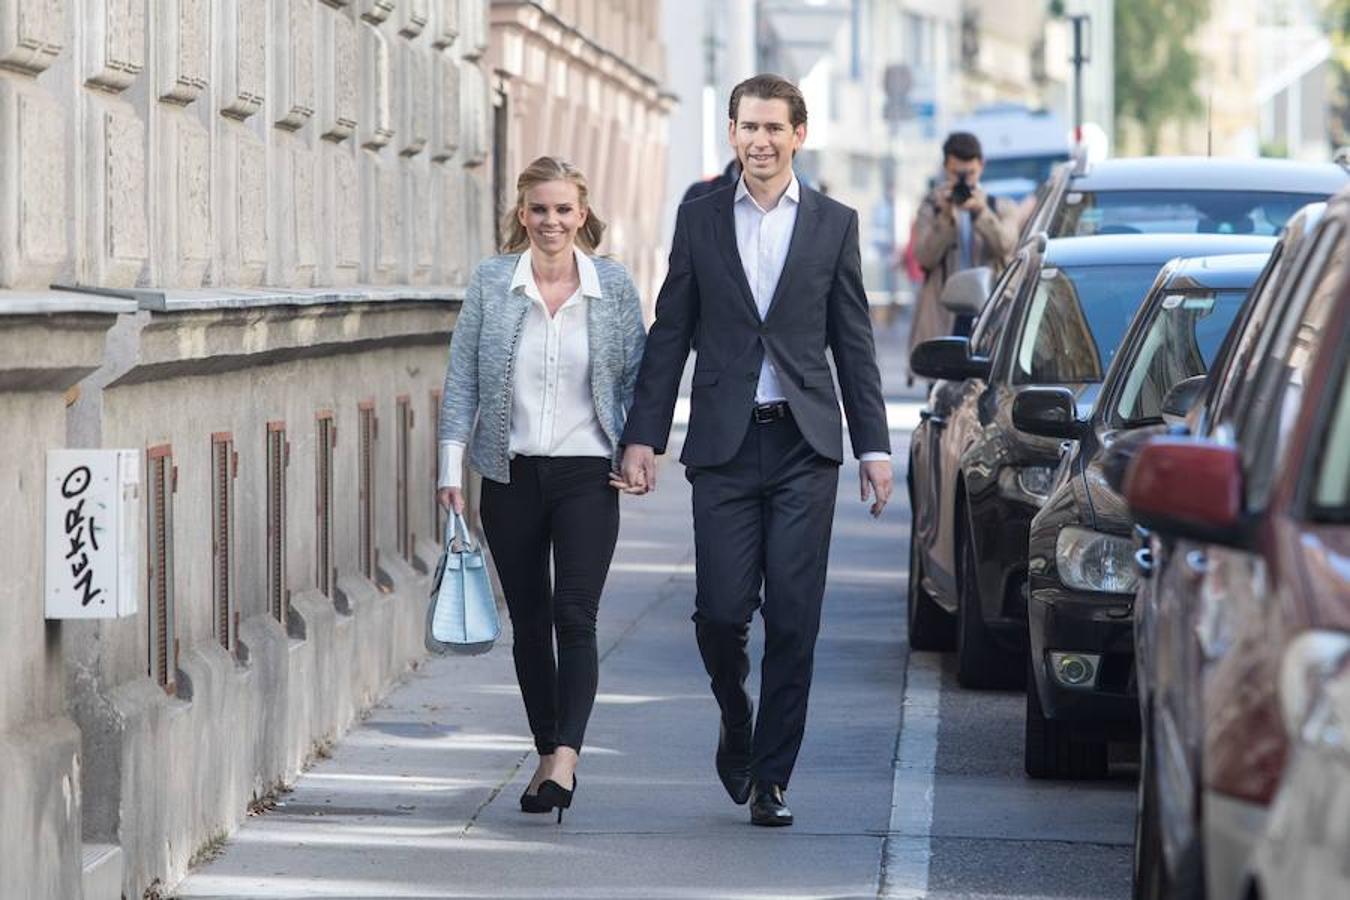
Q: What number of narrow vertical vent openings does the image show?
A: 7